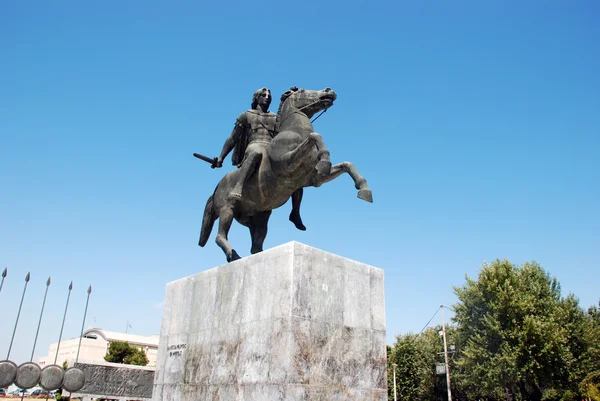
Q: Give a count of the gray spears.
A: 5